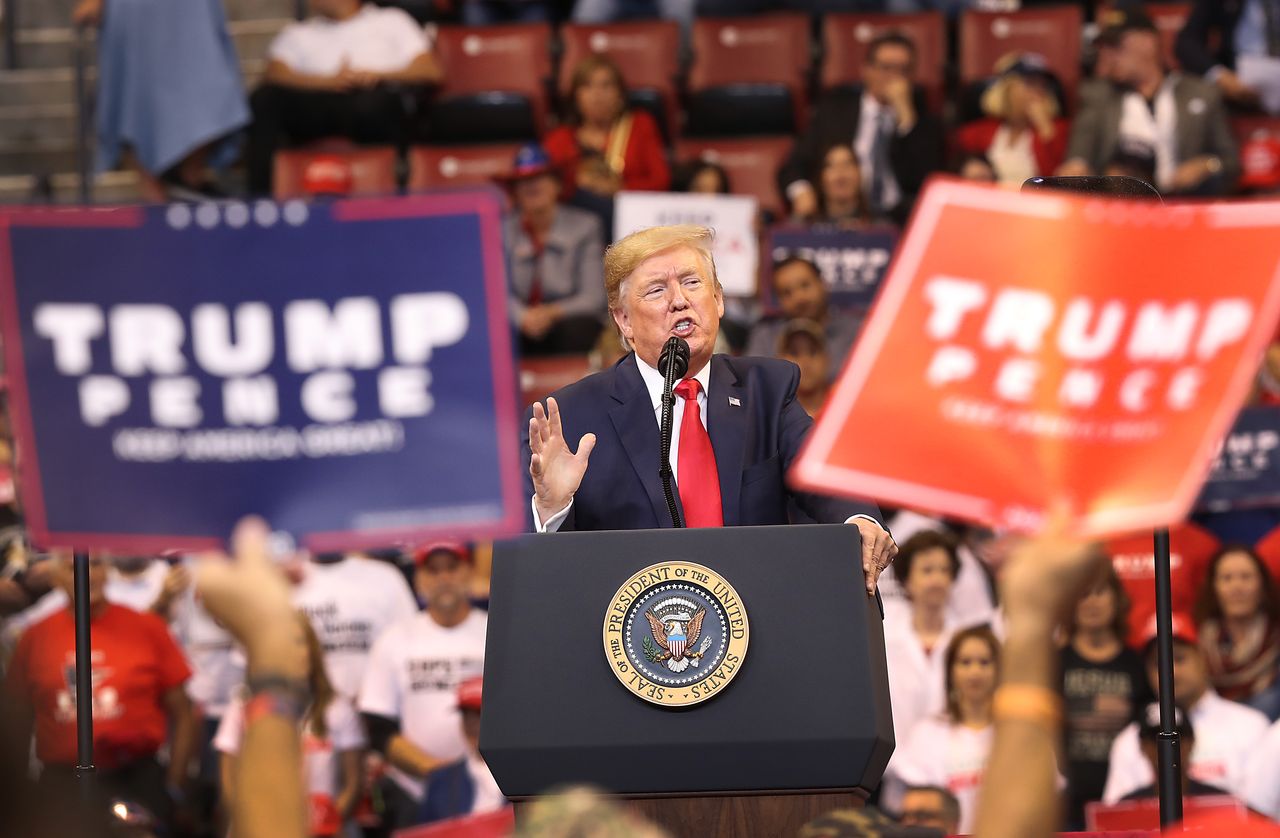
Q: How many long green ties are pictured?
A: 0